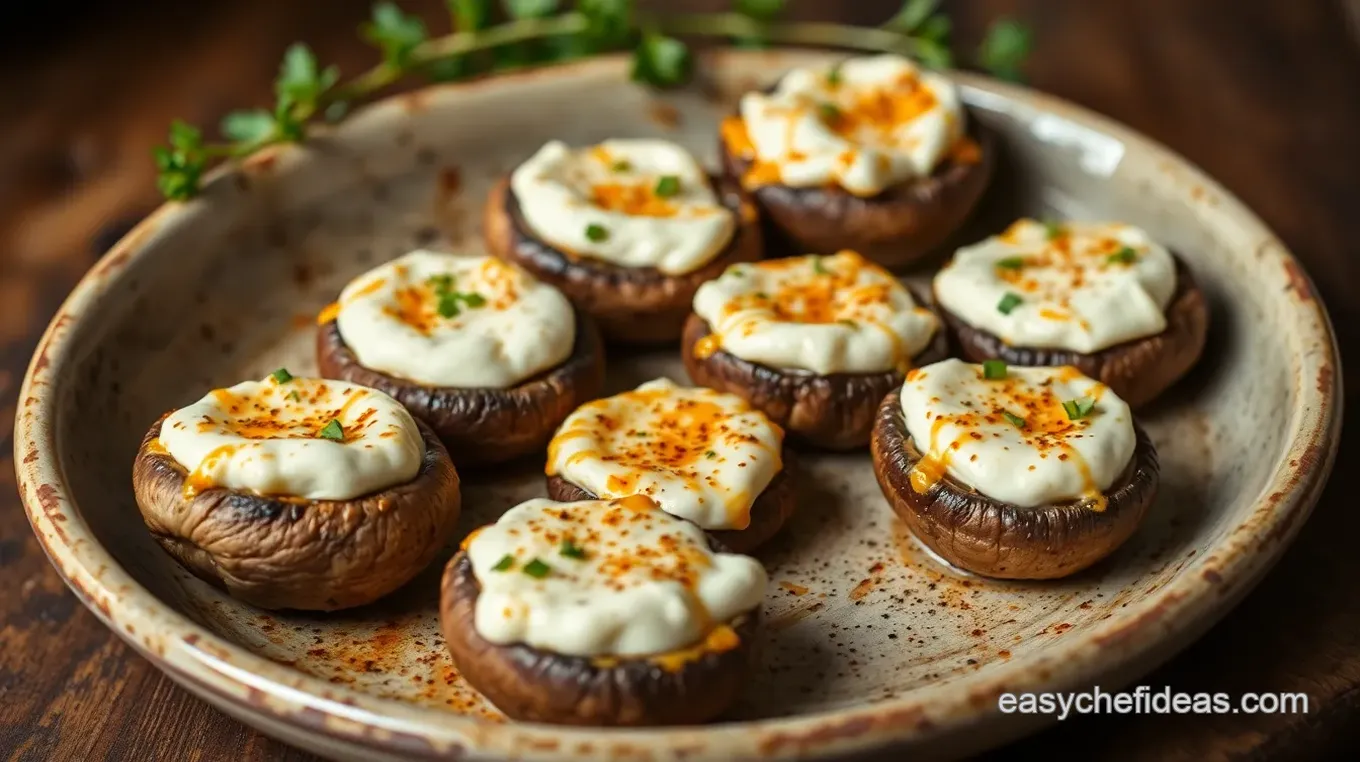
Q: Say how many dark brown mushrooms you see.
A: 9